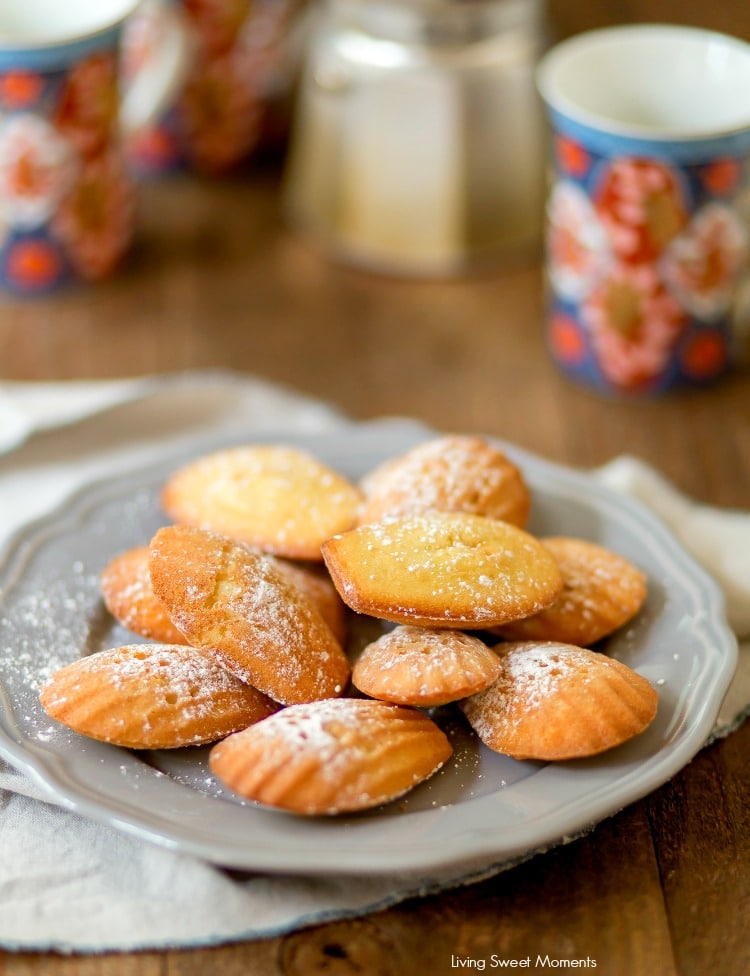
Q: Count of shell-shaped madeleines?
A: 10